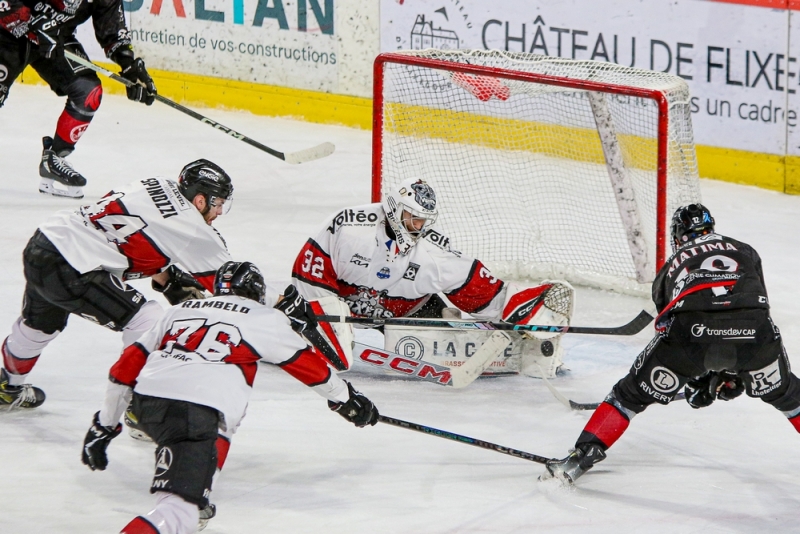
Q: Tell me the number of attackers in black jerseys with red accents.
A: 2